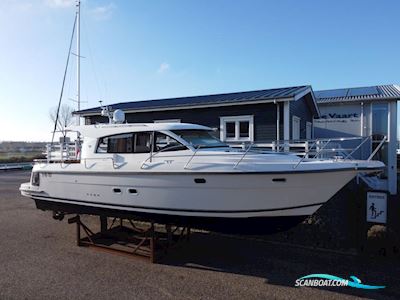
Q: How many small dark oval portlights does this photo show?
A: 4